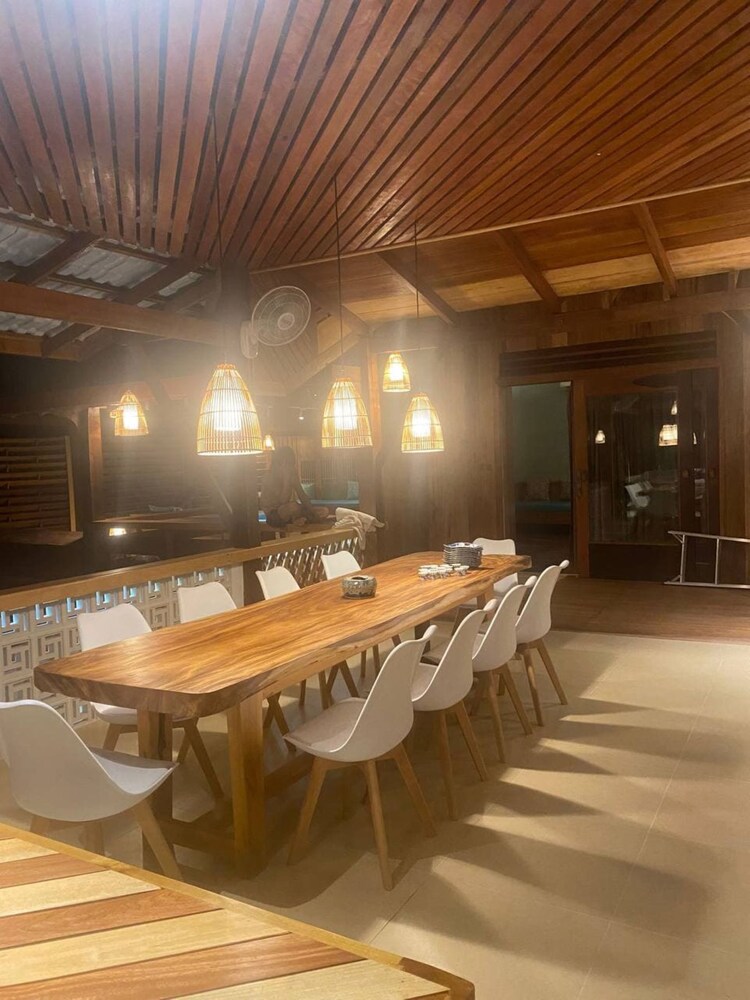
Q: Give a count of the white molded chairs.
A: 10